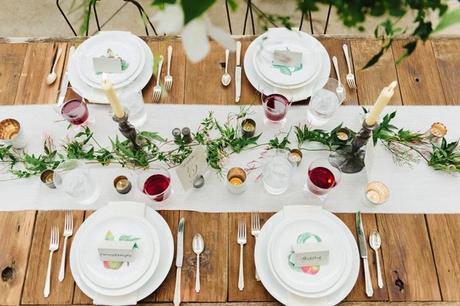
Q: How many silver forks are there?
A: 8